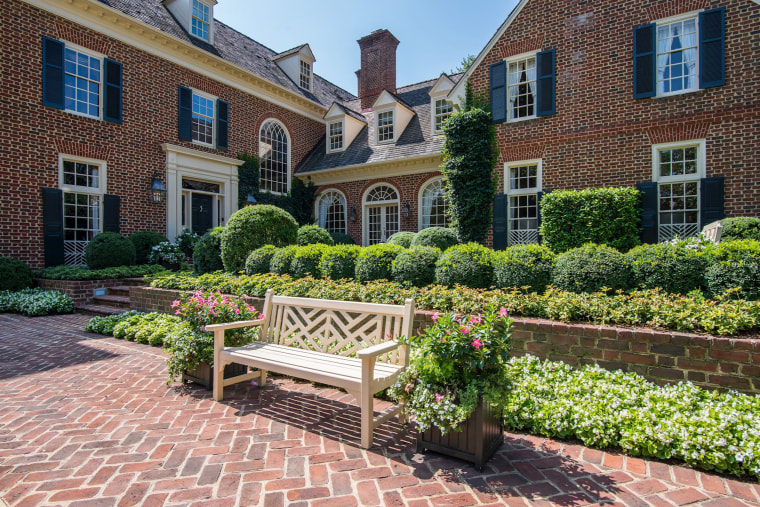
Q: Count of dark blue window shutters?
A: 14